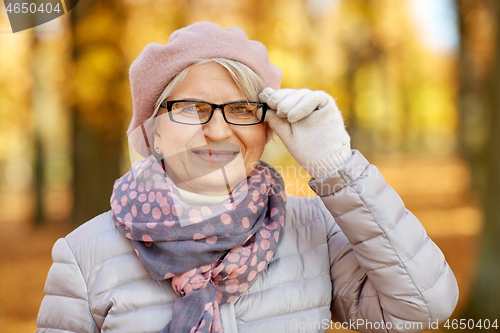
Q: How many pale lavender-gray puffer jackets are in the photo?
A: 1